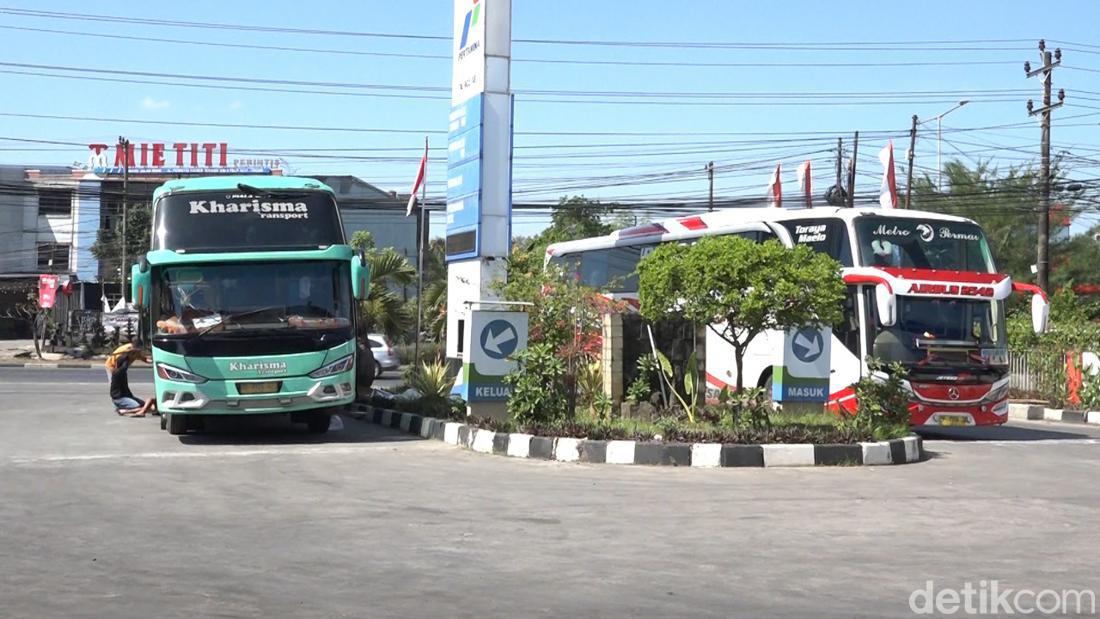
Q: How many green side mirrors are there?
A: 2